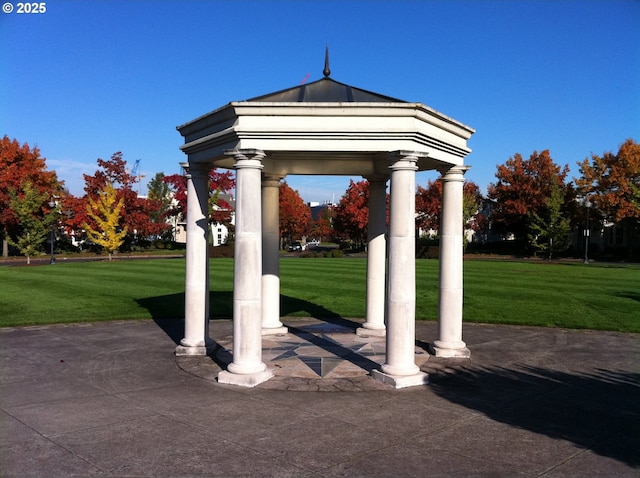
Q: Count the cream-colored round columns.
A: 6